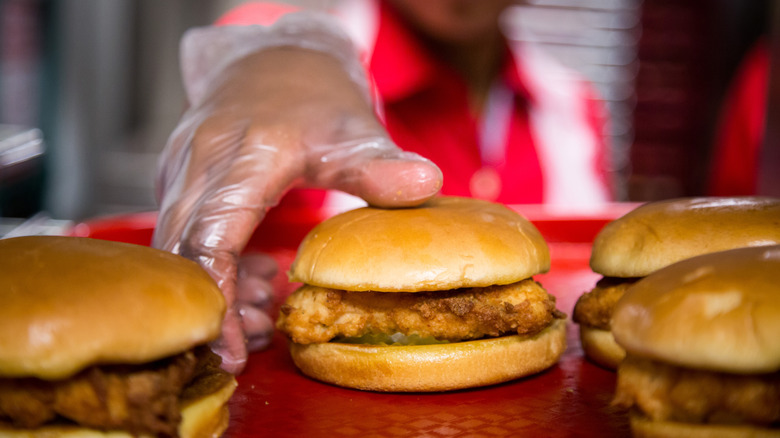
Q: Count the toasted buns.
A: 4